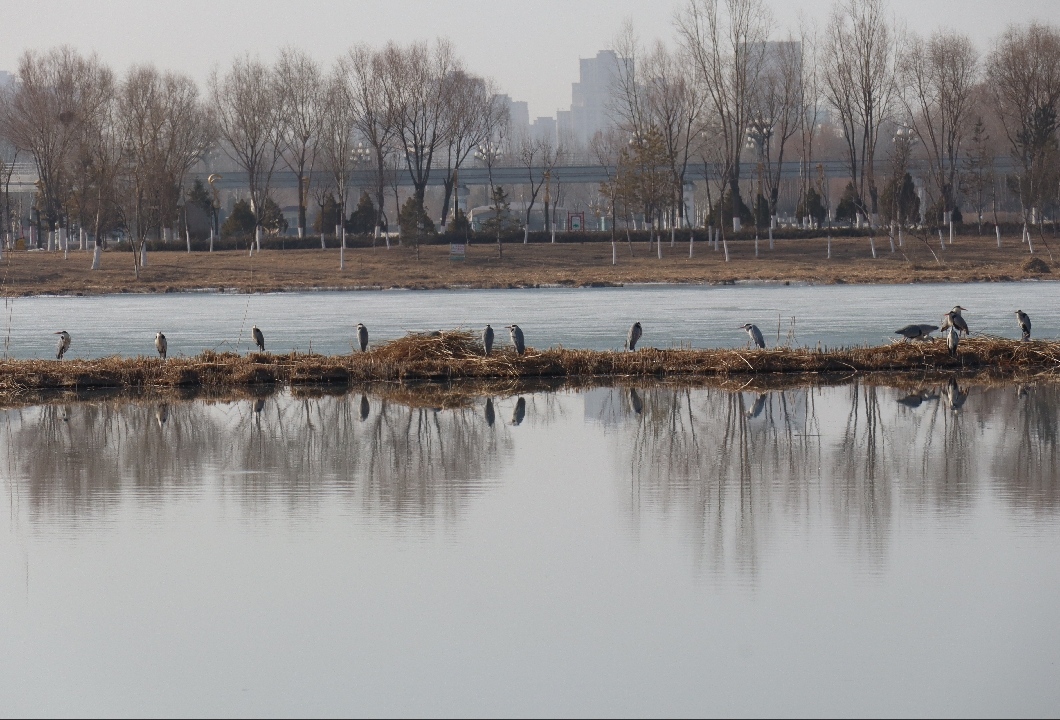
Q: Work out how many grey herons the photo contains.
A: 14